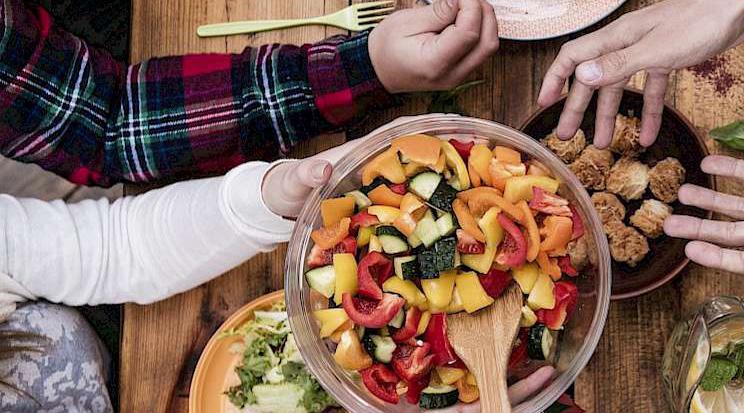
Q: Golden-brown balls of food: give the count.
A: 8